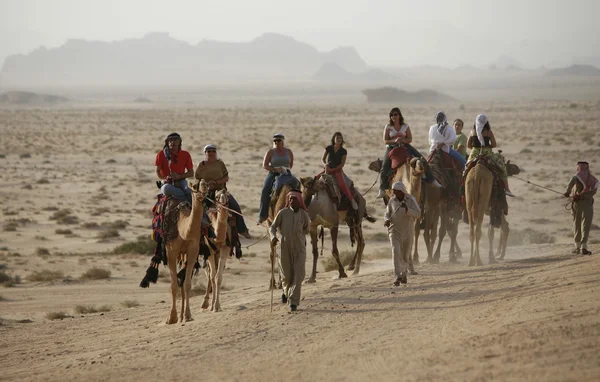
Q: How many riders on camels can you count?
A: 8